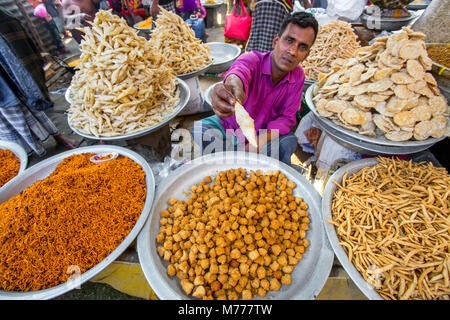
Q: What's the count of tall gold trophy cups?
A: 0